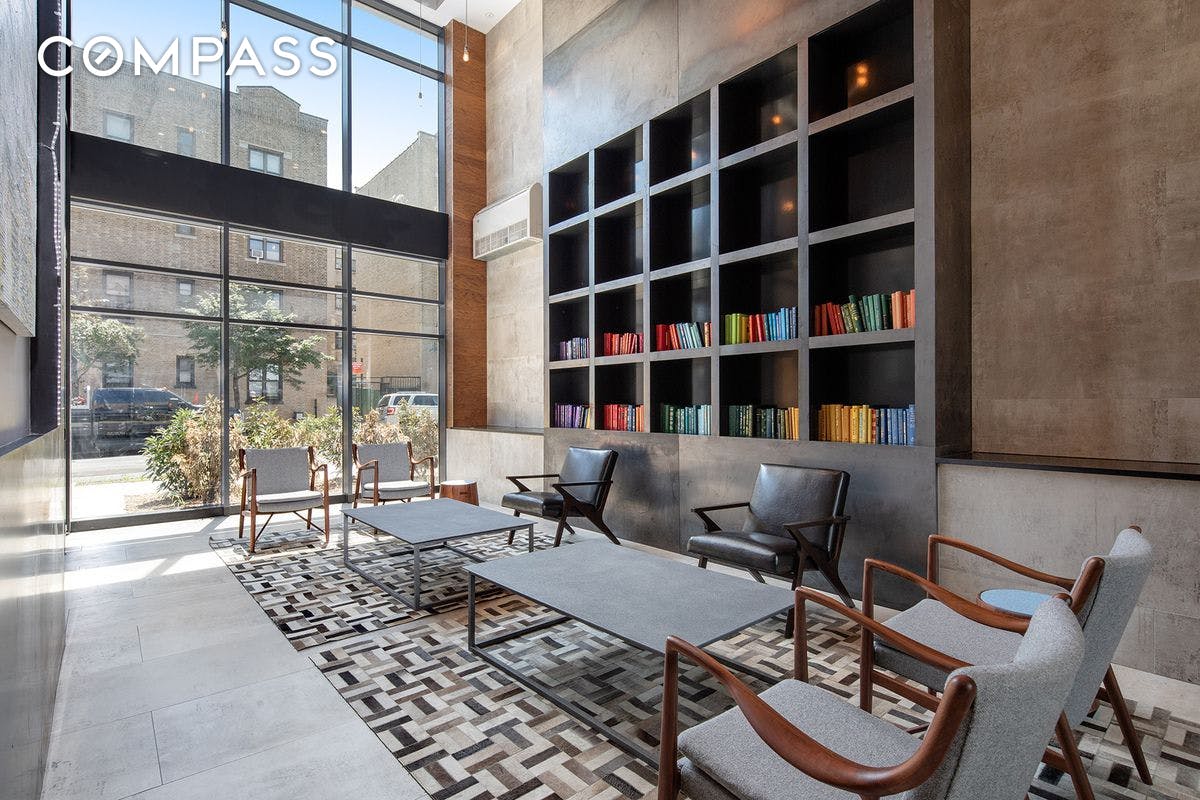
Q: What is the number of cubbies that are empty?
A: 10